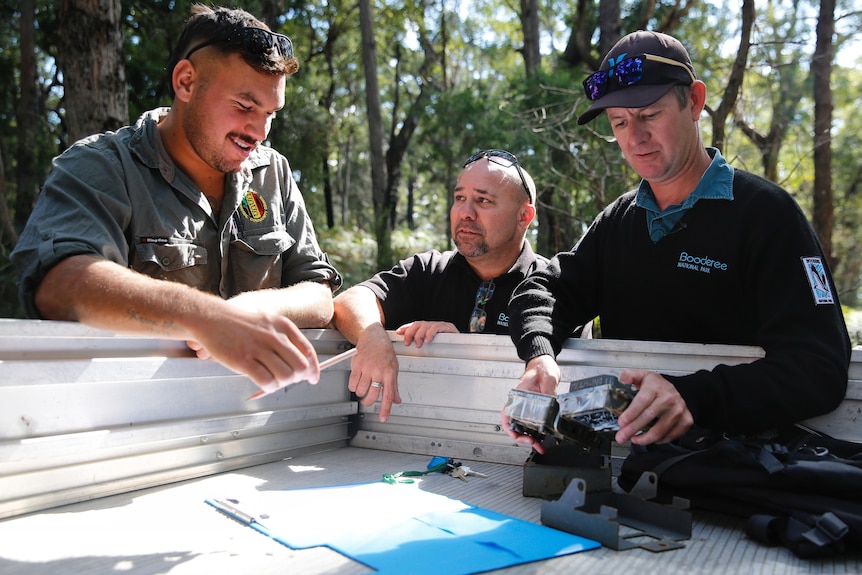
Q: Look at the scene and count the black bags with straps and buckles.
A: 1